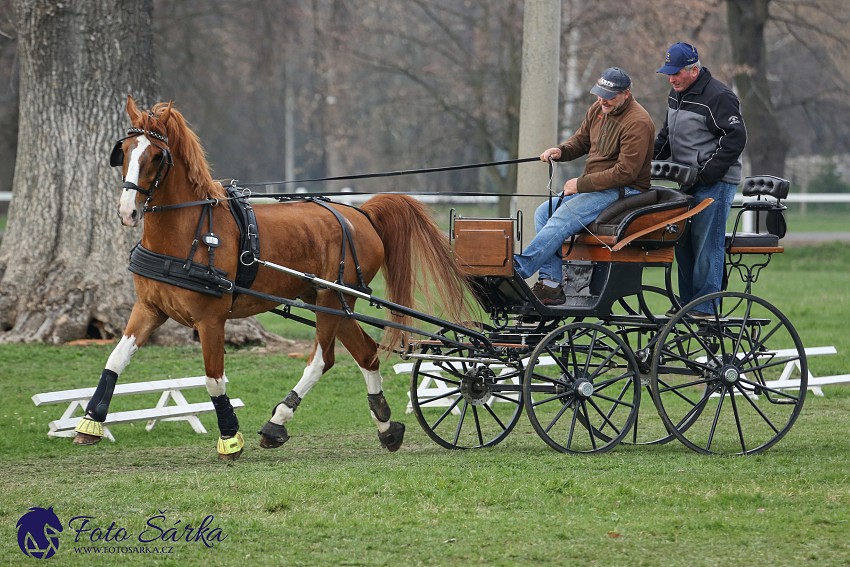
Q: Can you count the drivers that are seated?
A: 1